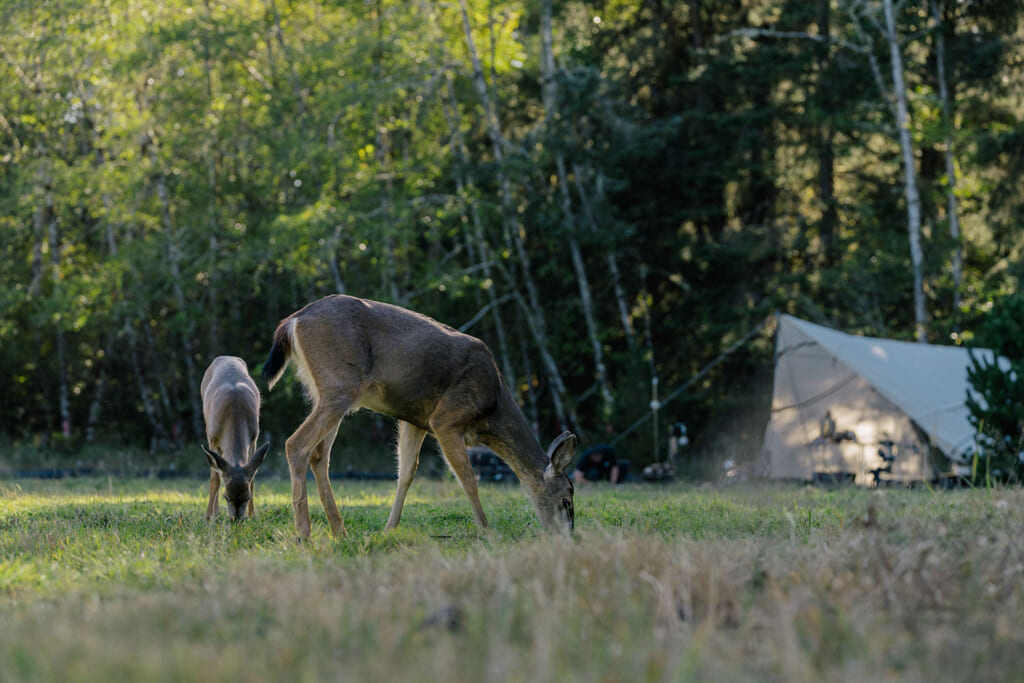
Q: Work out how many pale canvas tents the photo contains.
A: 1